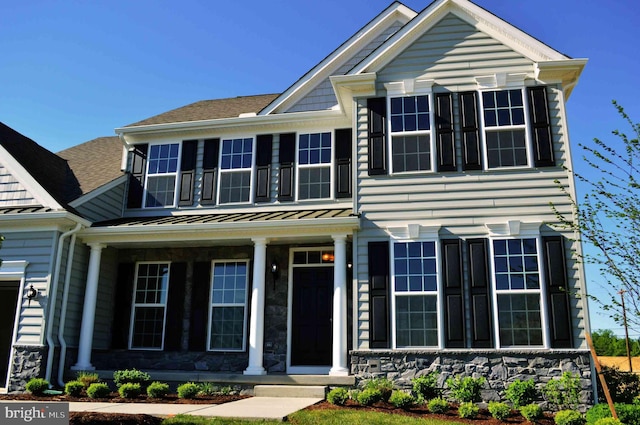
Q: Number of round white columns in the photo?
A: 3